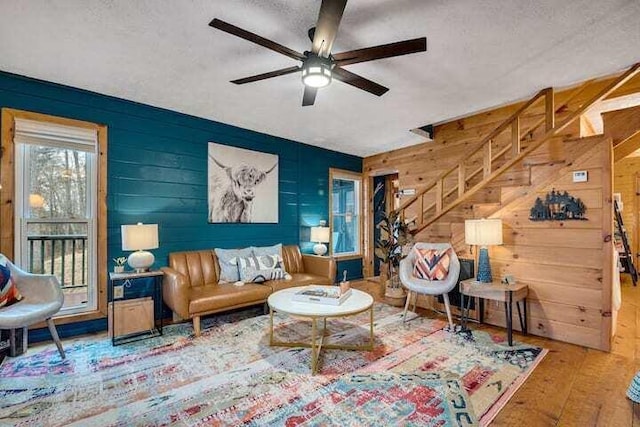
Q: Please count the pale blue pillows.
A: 2